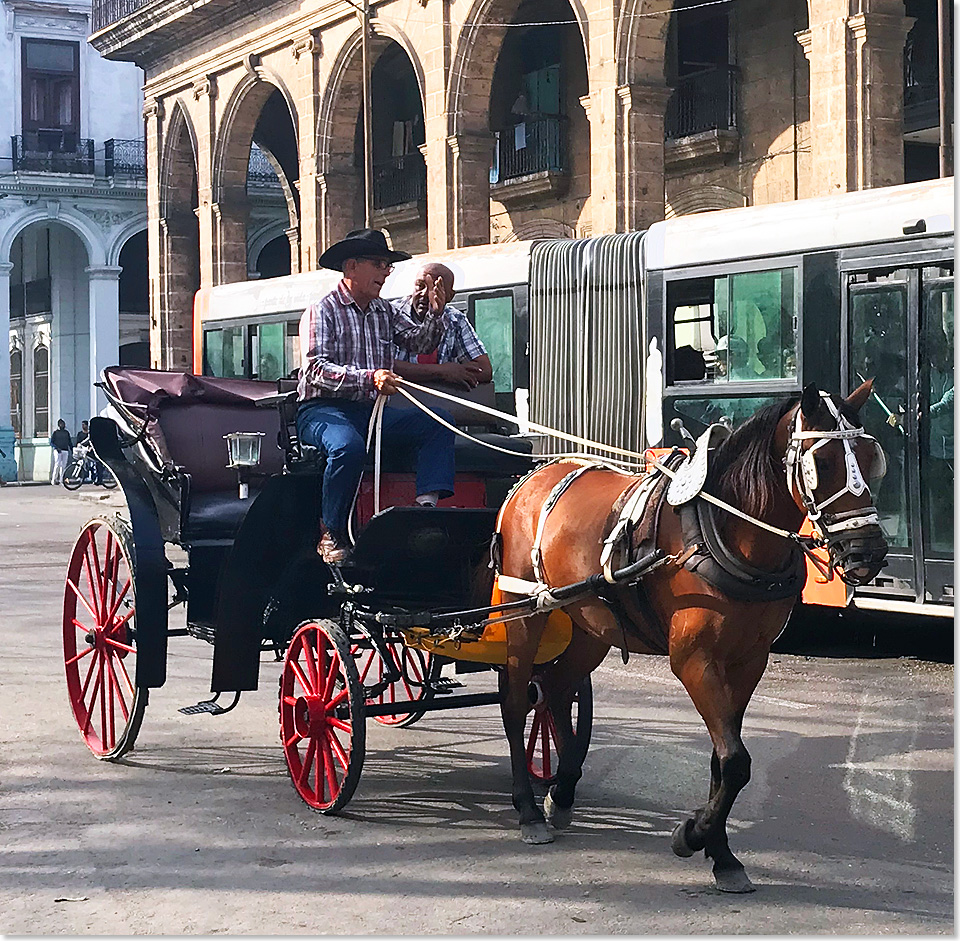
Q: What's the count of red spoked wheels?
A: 4